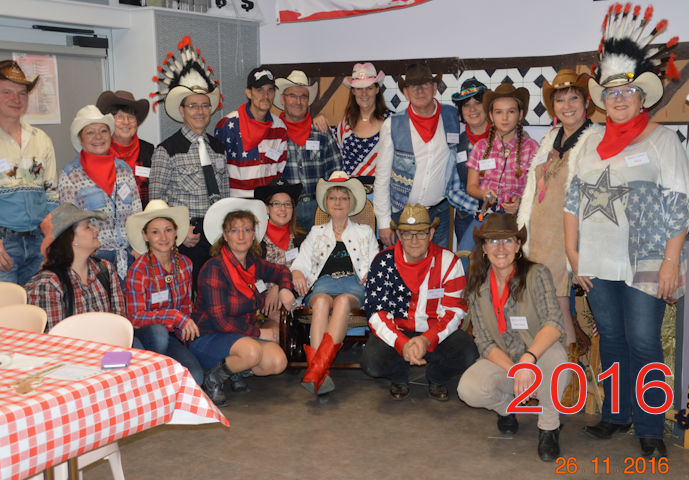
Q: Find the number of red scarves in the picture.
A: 11